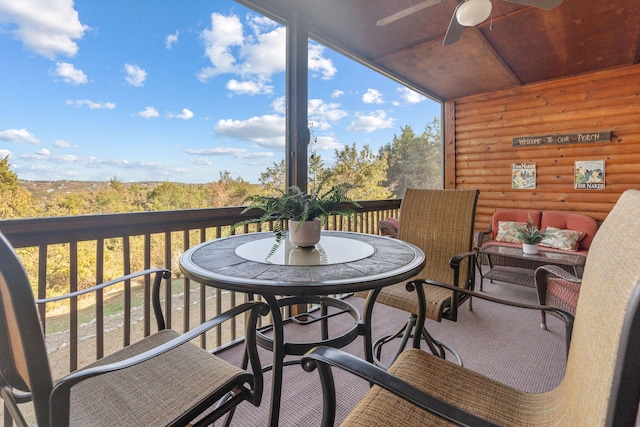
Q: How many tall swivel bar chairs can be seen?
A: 3